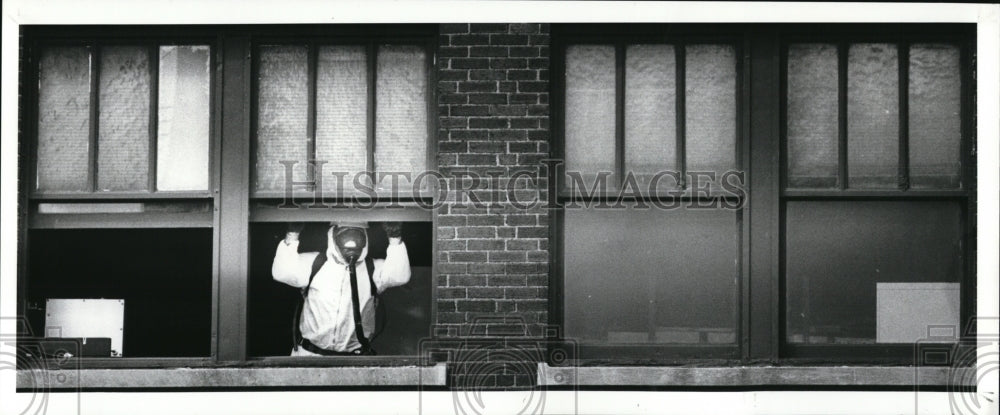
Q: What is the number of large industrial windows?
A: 4